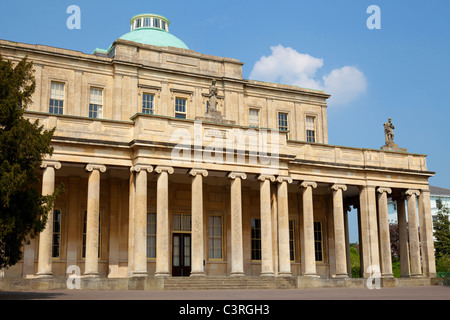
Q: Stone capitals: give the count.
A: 12